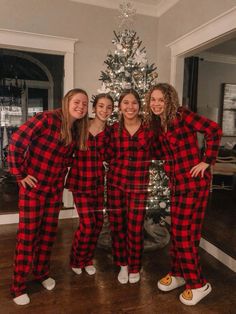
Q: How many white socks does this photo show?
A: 6